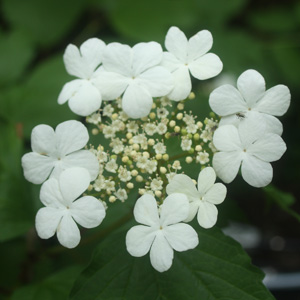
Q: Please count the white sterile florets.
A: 9